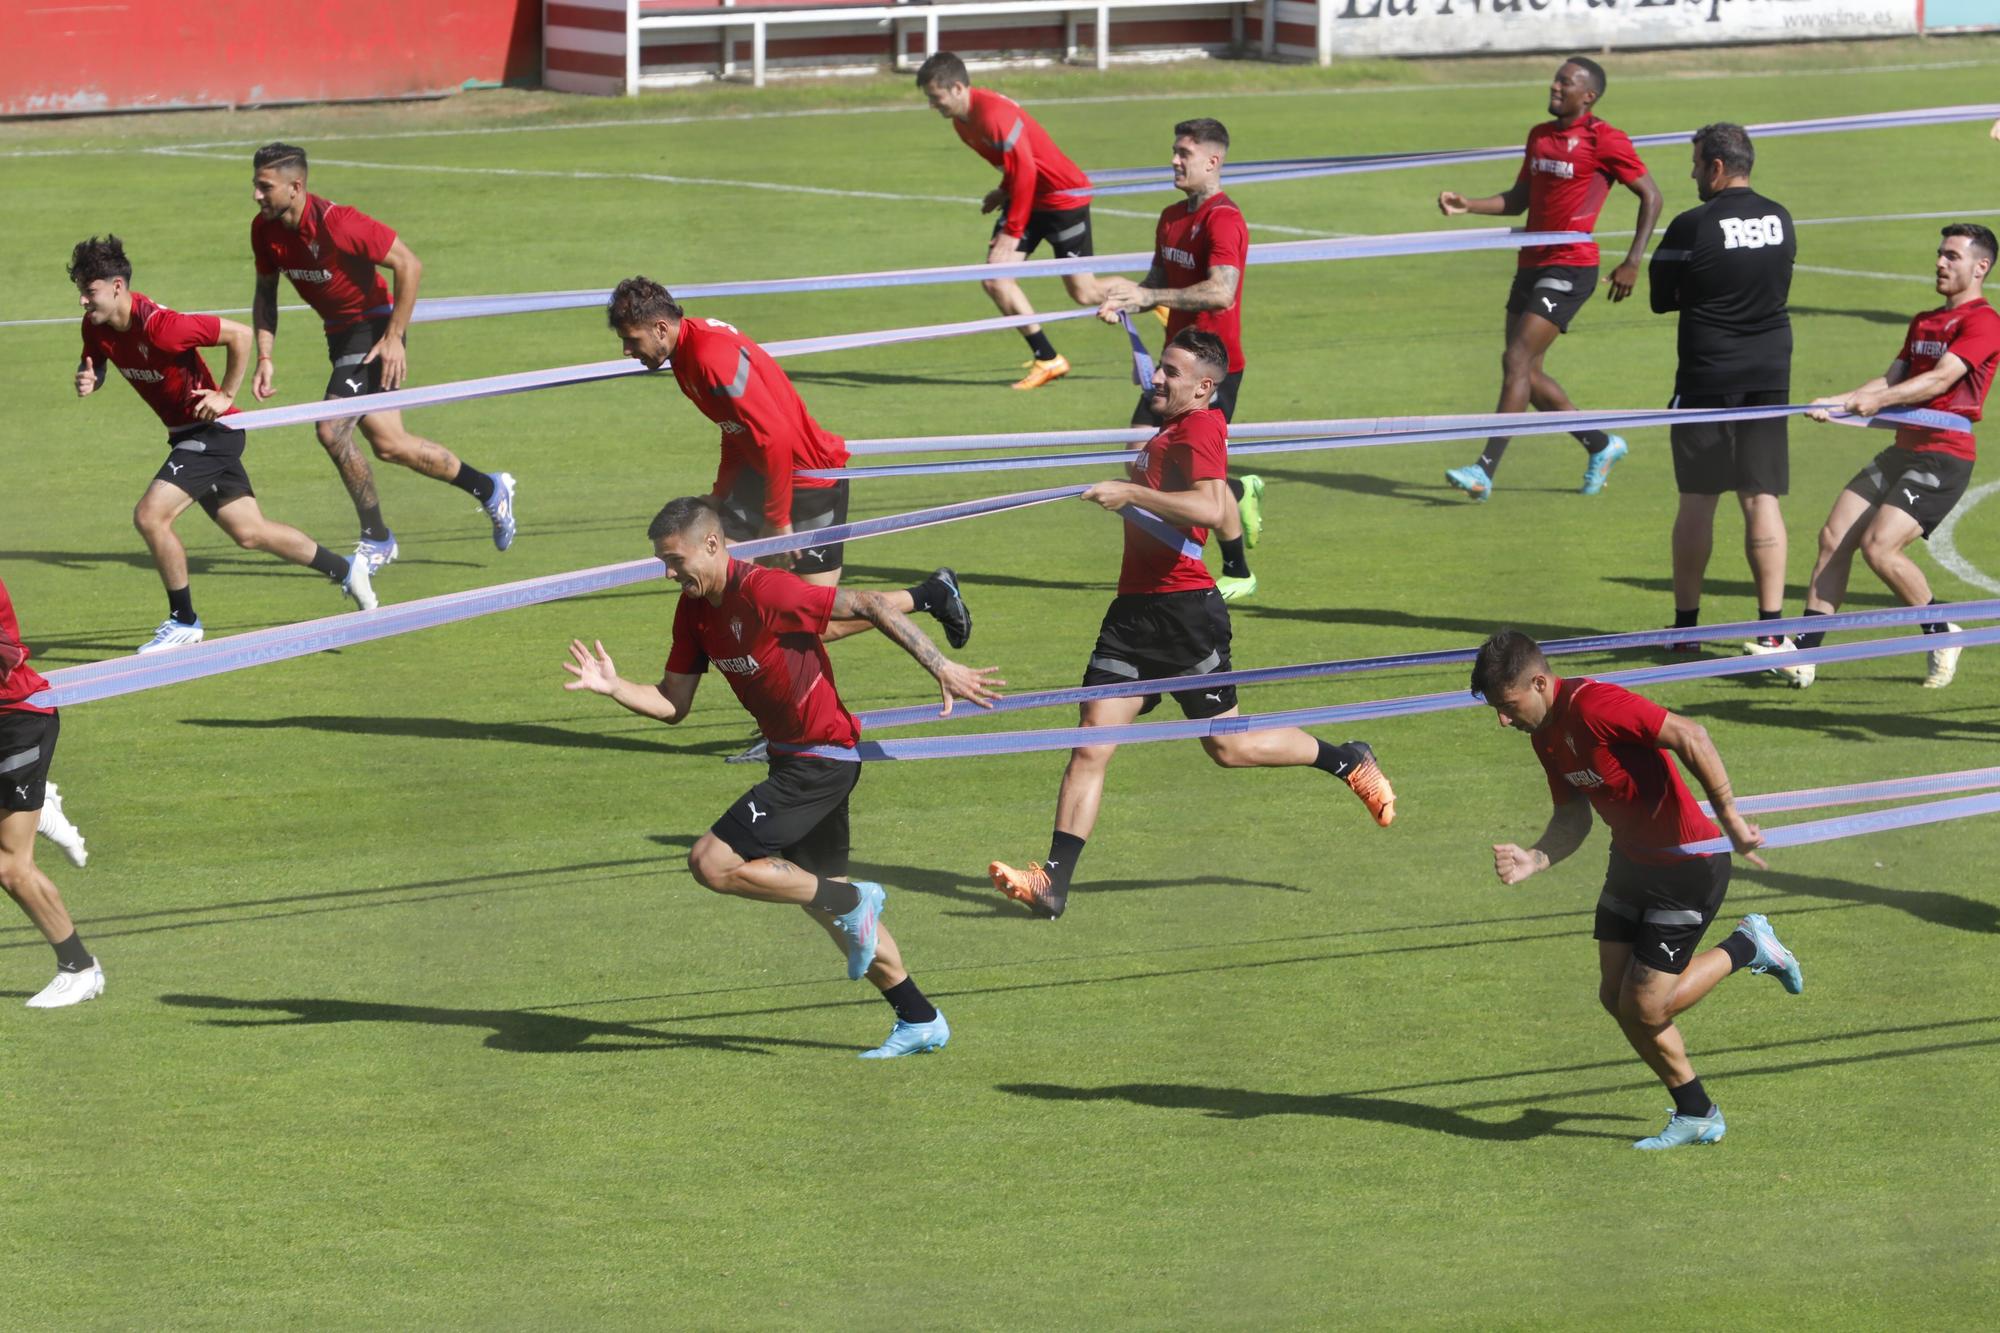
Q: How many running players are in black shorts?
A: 11